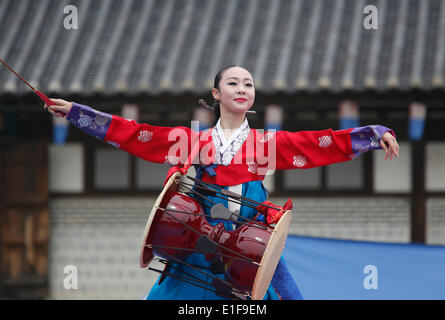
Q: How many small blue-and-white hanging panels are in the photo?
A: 6